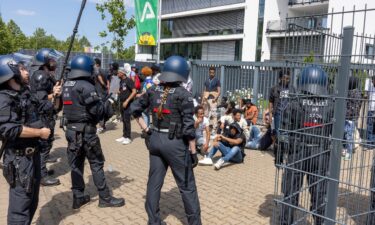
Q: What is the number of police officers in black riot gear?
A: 5